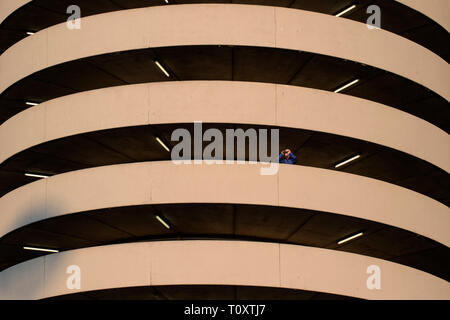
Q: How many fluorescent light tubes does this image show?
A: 12